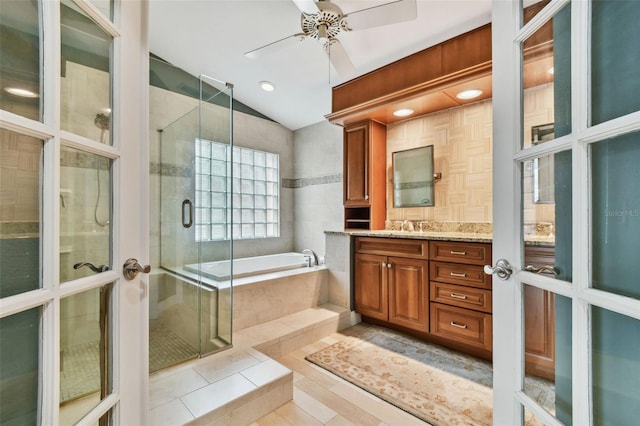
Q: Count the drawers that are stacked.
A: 4